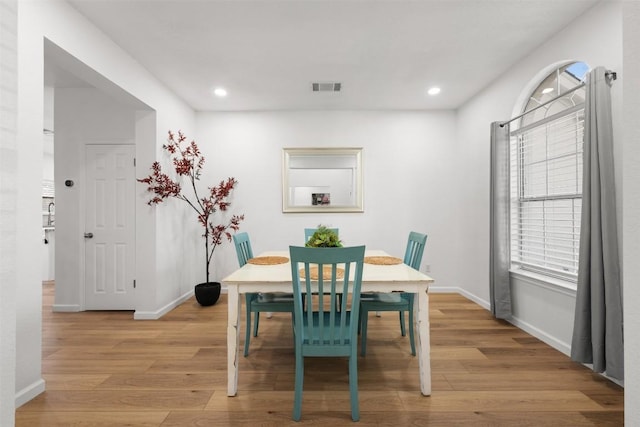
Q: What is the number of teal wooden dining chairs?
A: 4